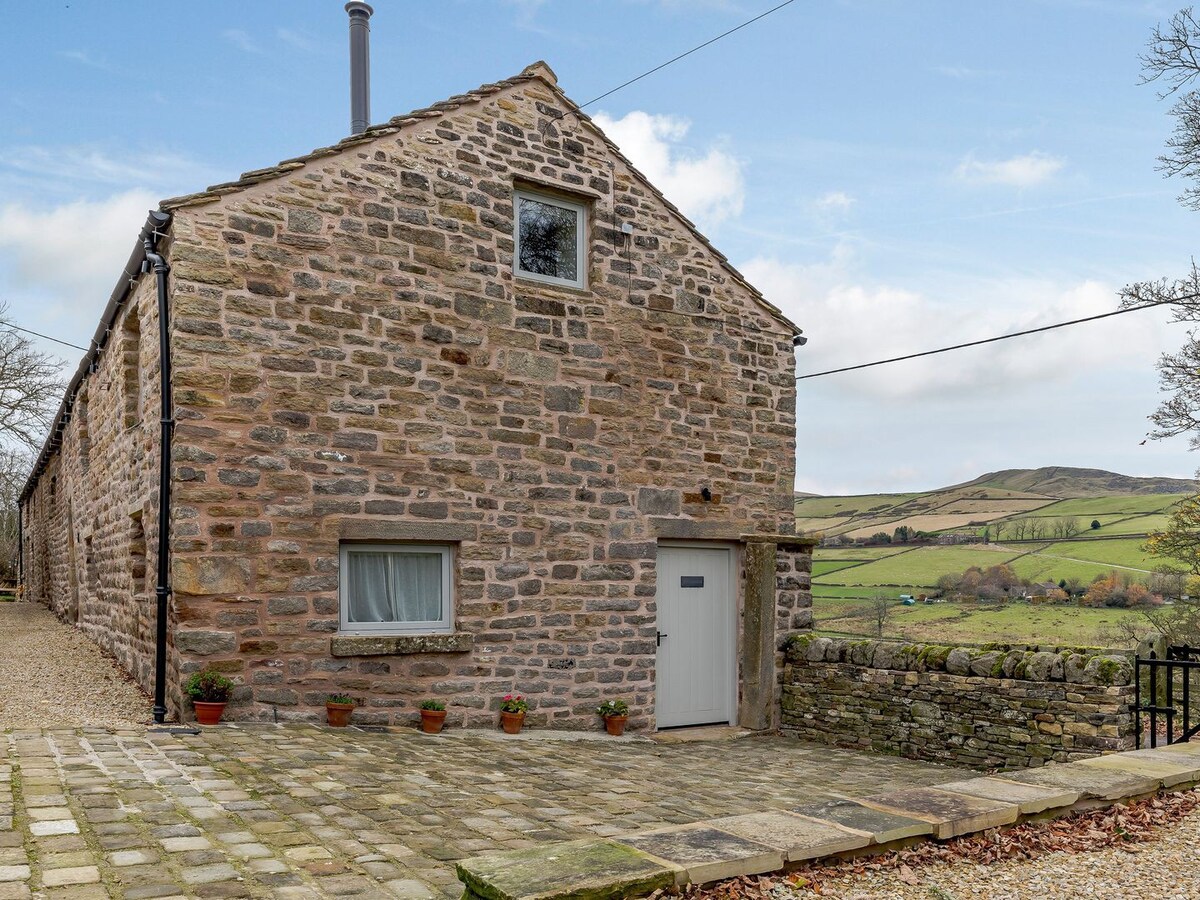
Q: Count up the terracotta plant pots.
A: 5